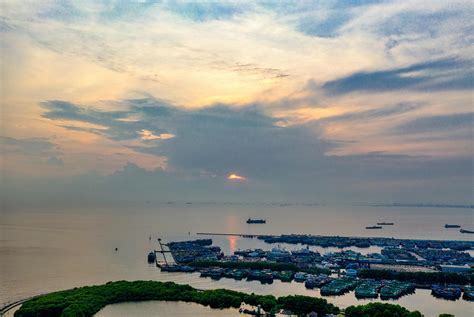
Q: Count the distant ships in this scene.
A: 5